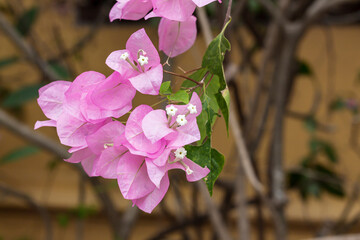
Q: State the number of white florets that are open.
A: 7